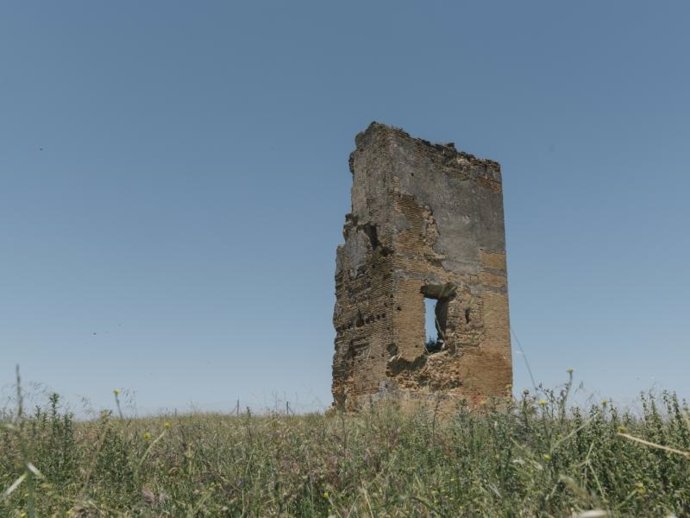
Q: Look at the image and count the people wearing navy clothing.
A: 0